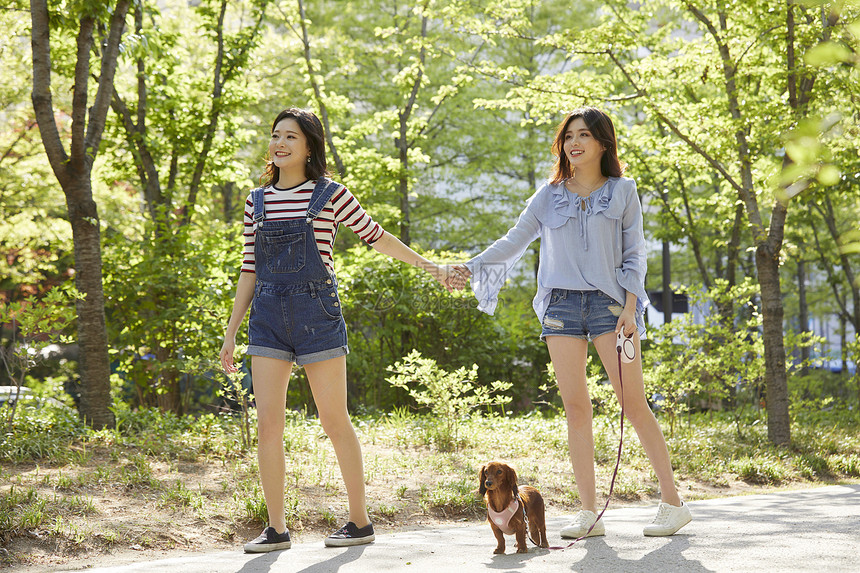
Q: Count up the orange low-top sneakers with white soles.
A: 0